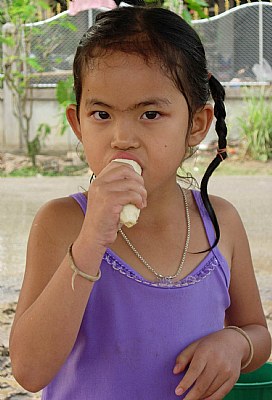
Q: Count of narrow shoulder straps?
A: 2